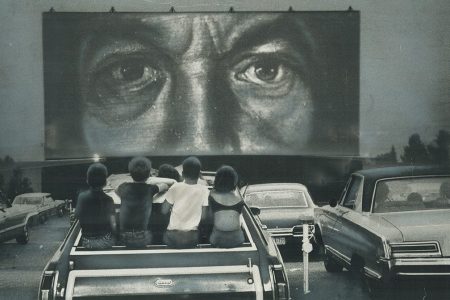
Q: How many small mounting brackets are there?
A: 6